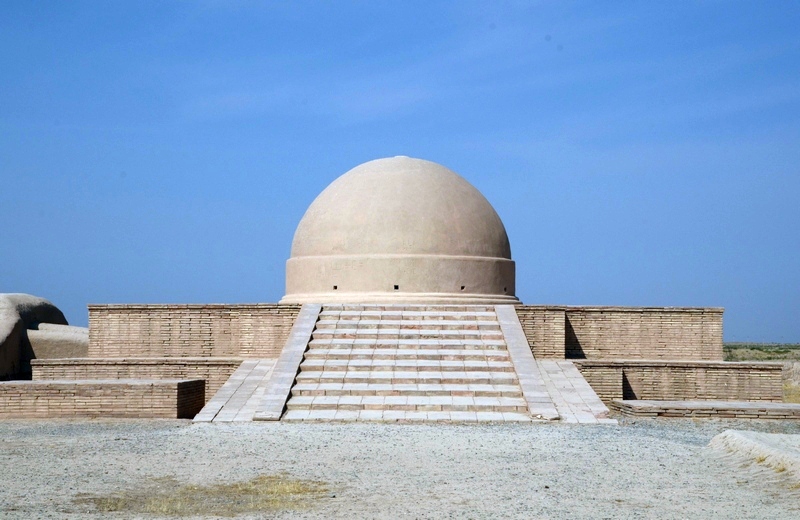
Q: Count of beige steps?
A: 11